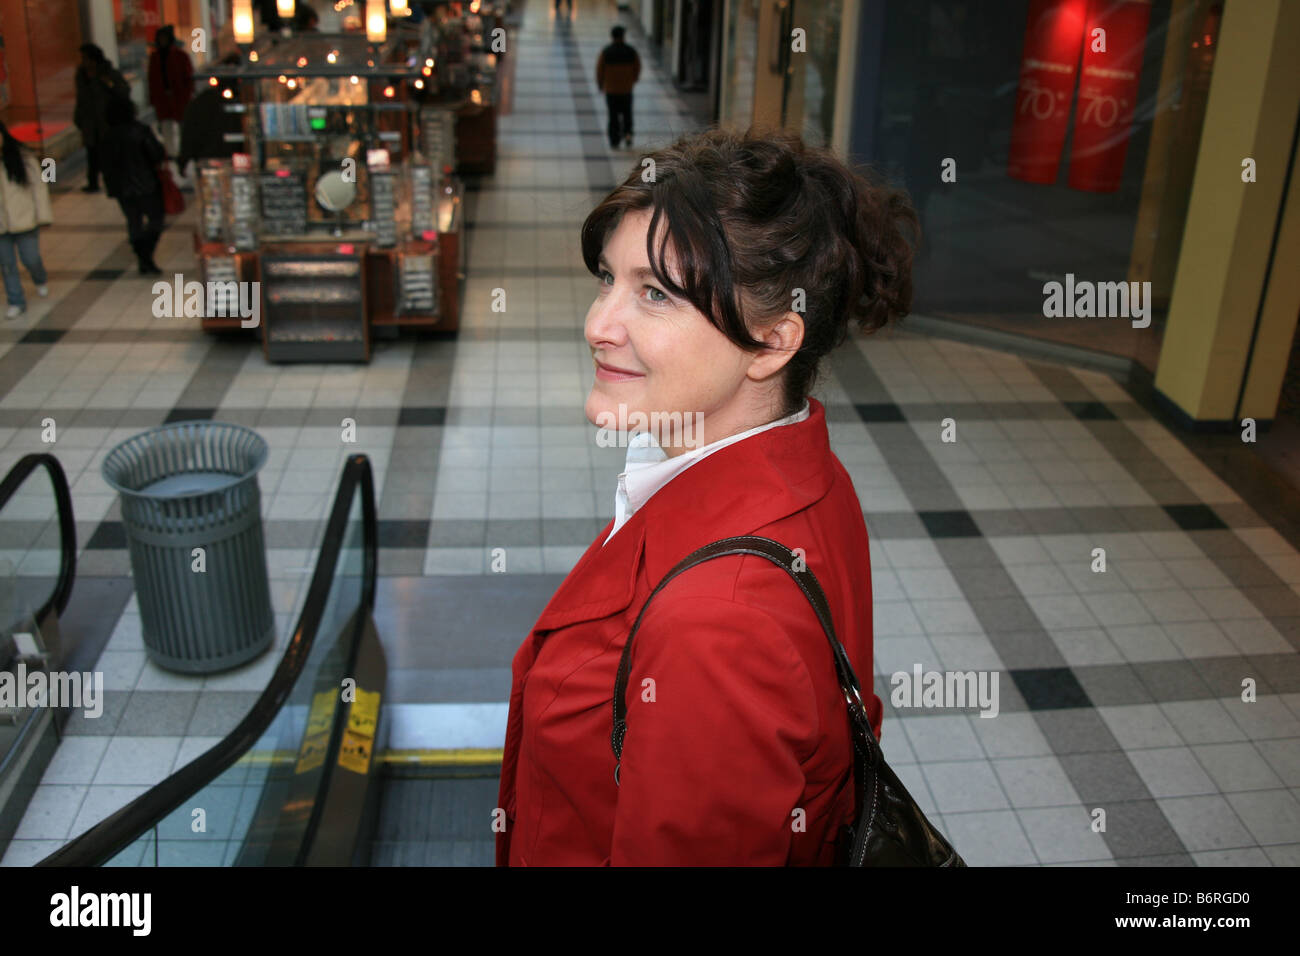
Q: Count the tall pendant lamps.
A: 4